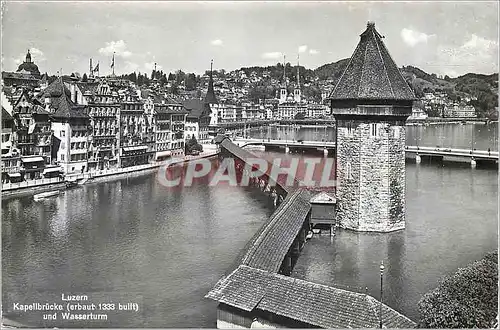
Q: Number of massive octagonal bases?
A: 1